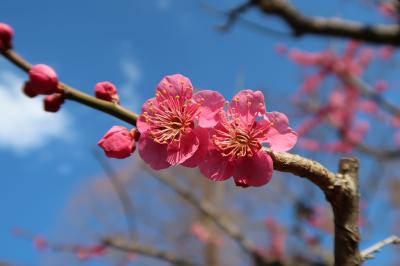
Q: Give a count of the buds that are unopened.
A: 6